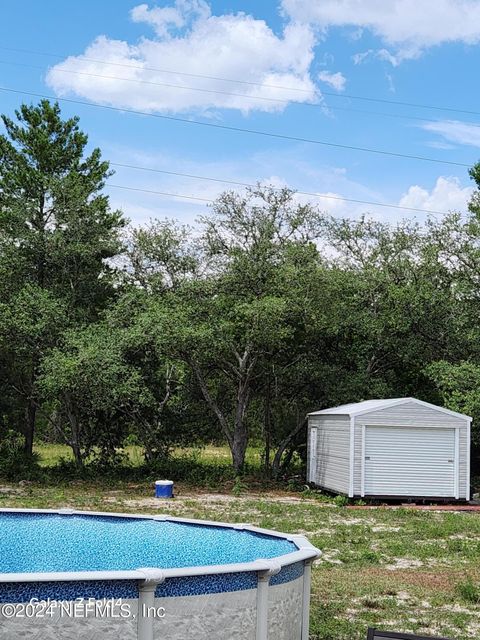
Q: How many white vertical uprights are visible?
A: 3